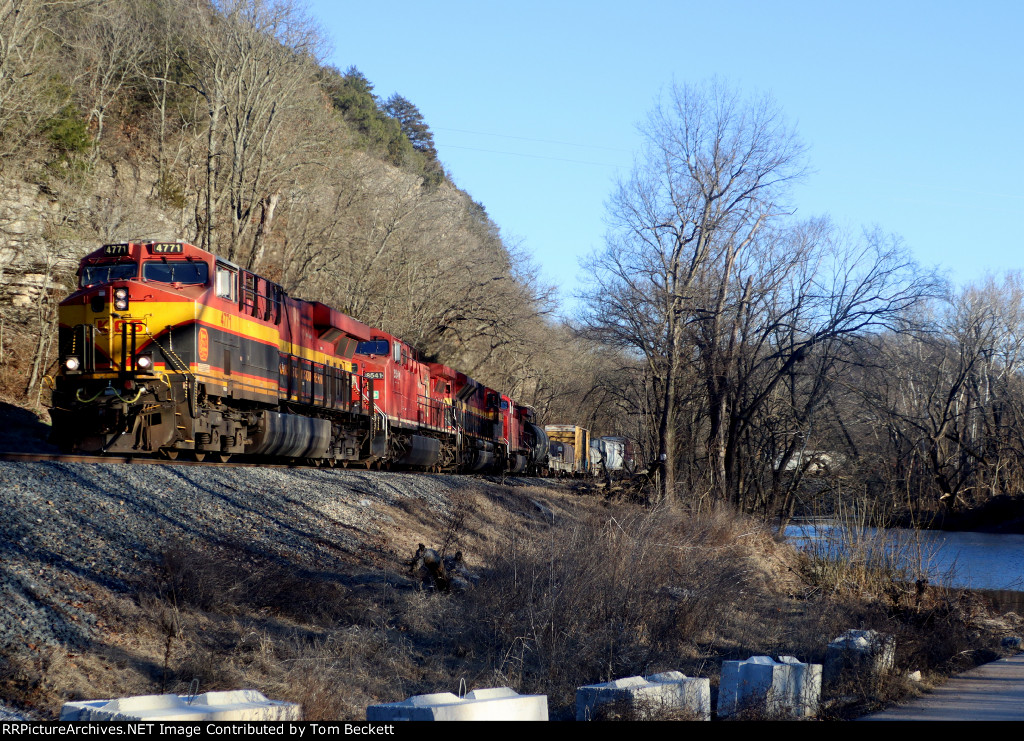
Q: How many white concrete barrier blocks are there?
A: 5